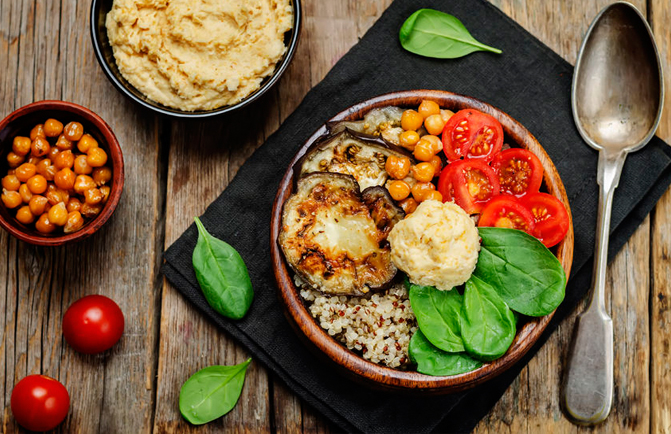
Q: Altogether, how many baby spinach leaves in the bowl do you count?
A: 4